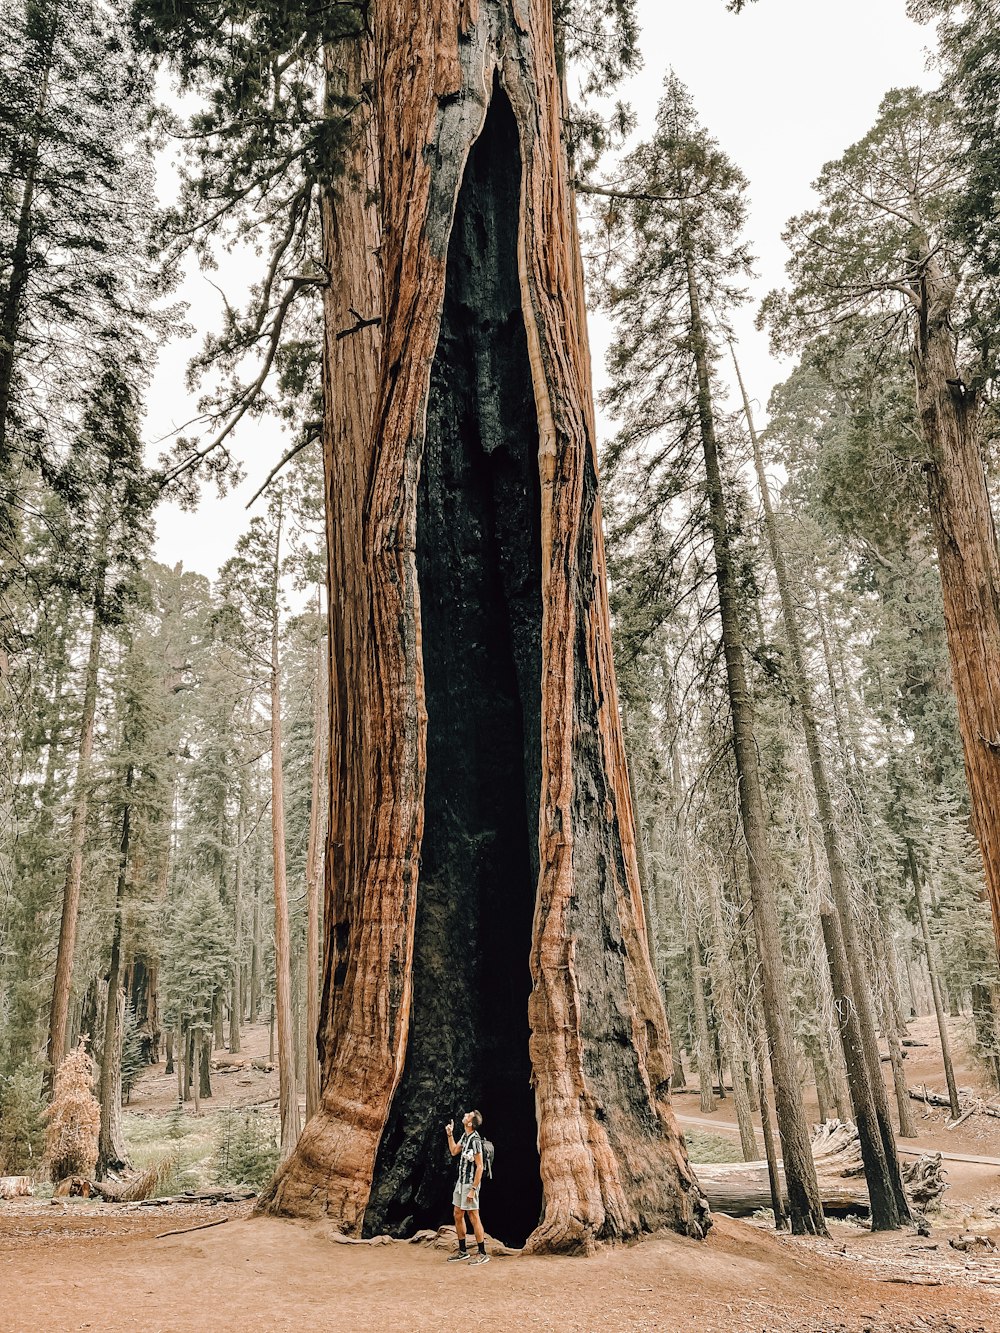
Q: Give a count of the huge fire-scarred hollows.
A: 1